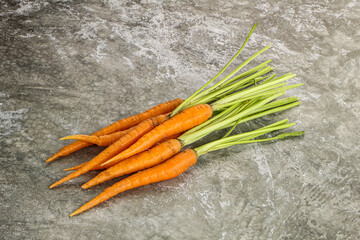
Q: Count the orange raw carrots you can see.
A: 7